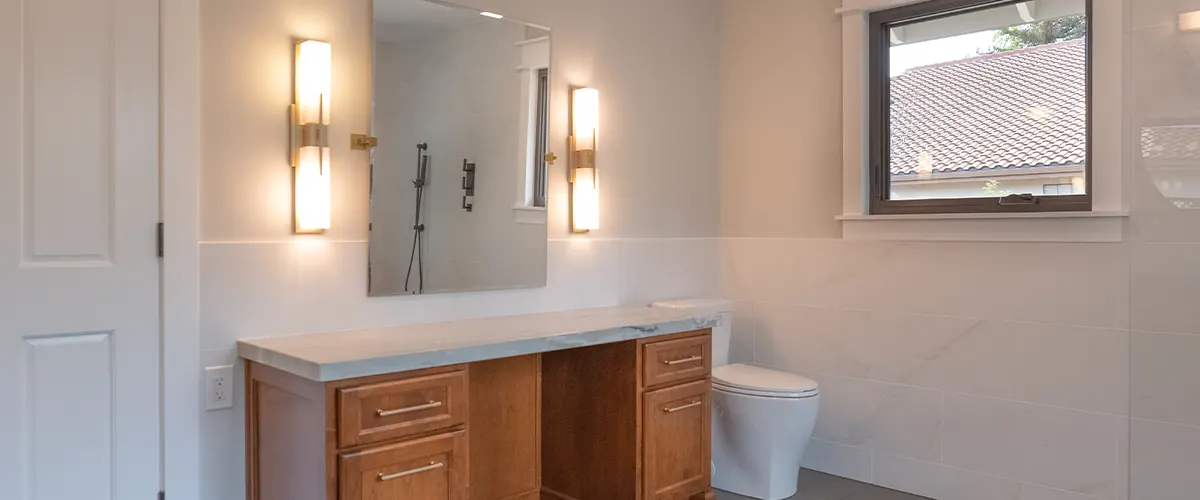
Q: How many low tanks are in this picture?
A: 1